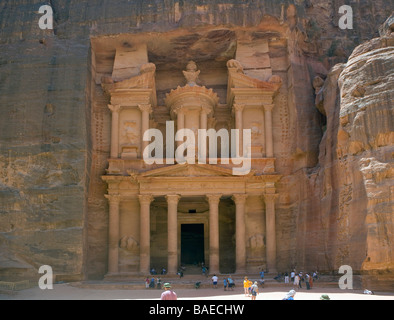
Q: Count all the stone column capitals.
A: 12